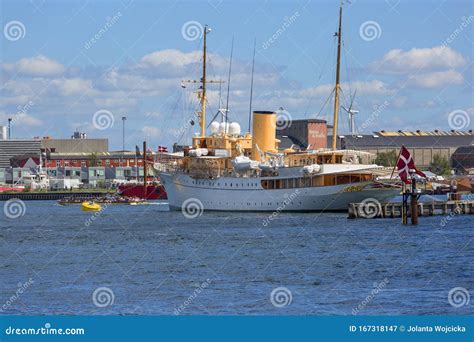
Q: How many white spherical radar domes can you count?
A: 3